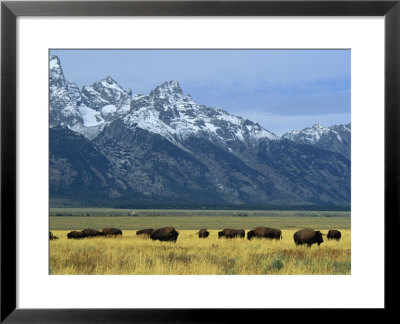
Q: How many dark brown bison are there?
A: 11